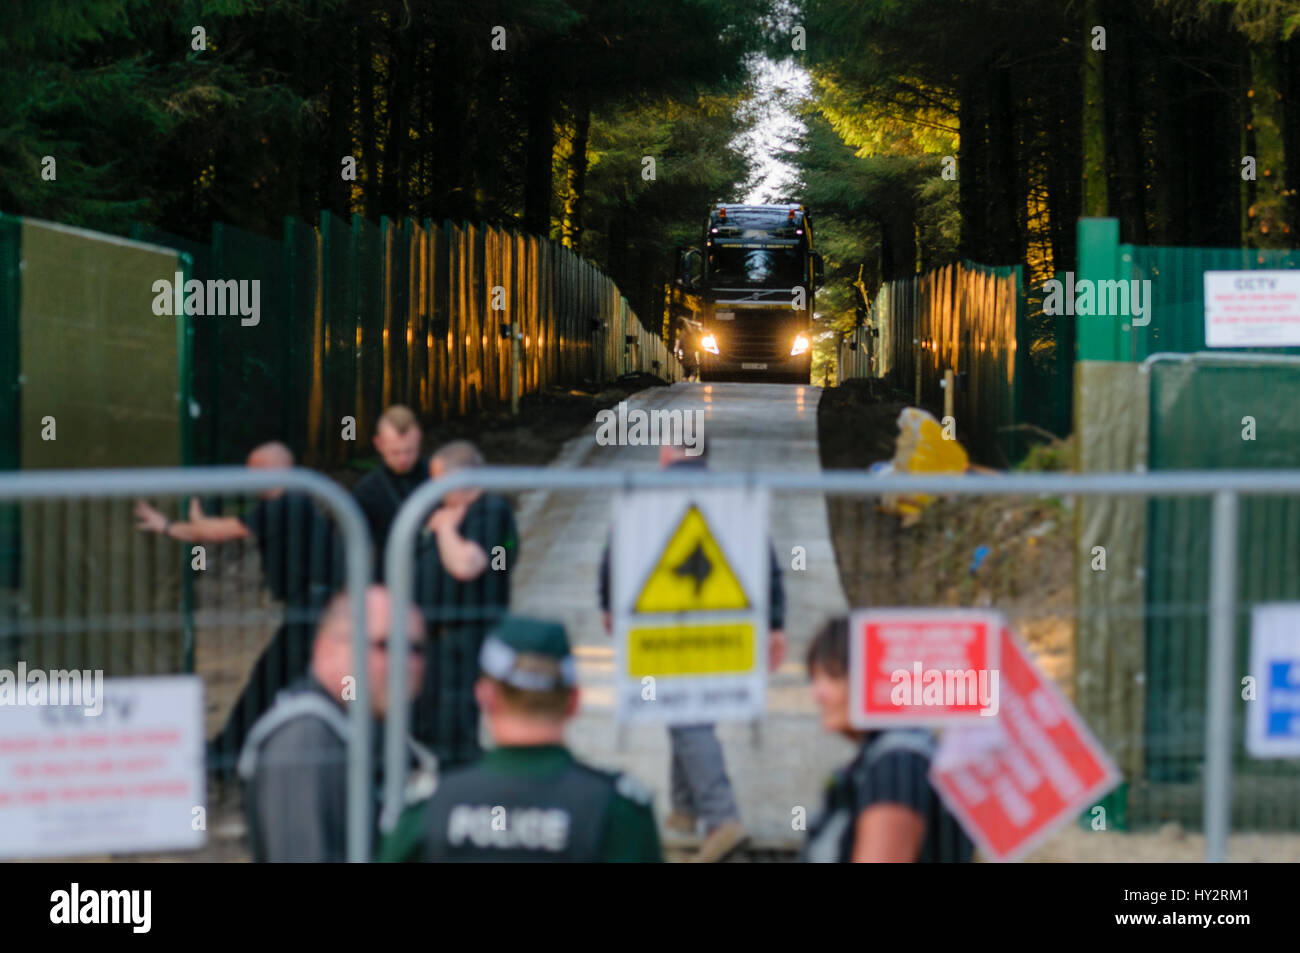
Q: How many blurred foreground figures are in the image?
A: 7